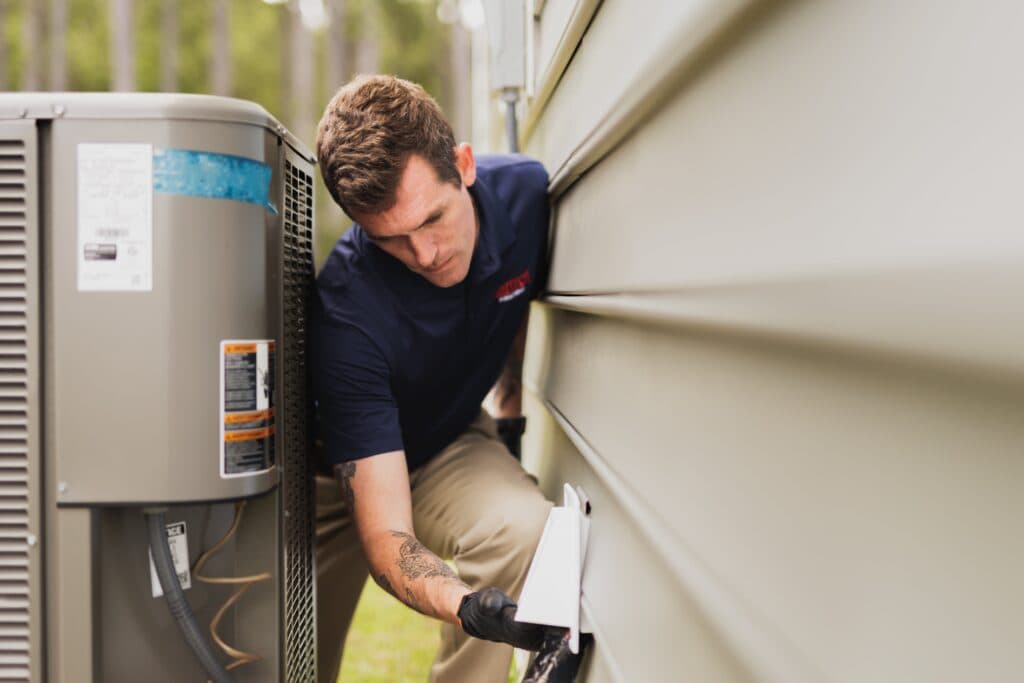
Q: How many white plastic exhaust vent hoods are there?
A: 1